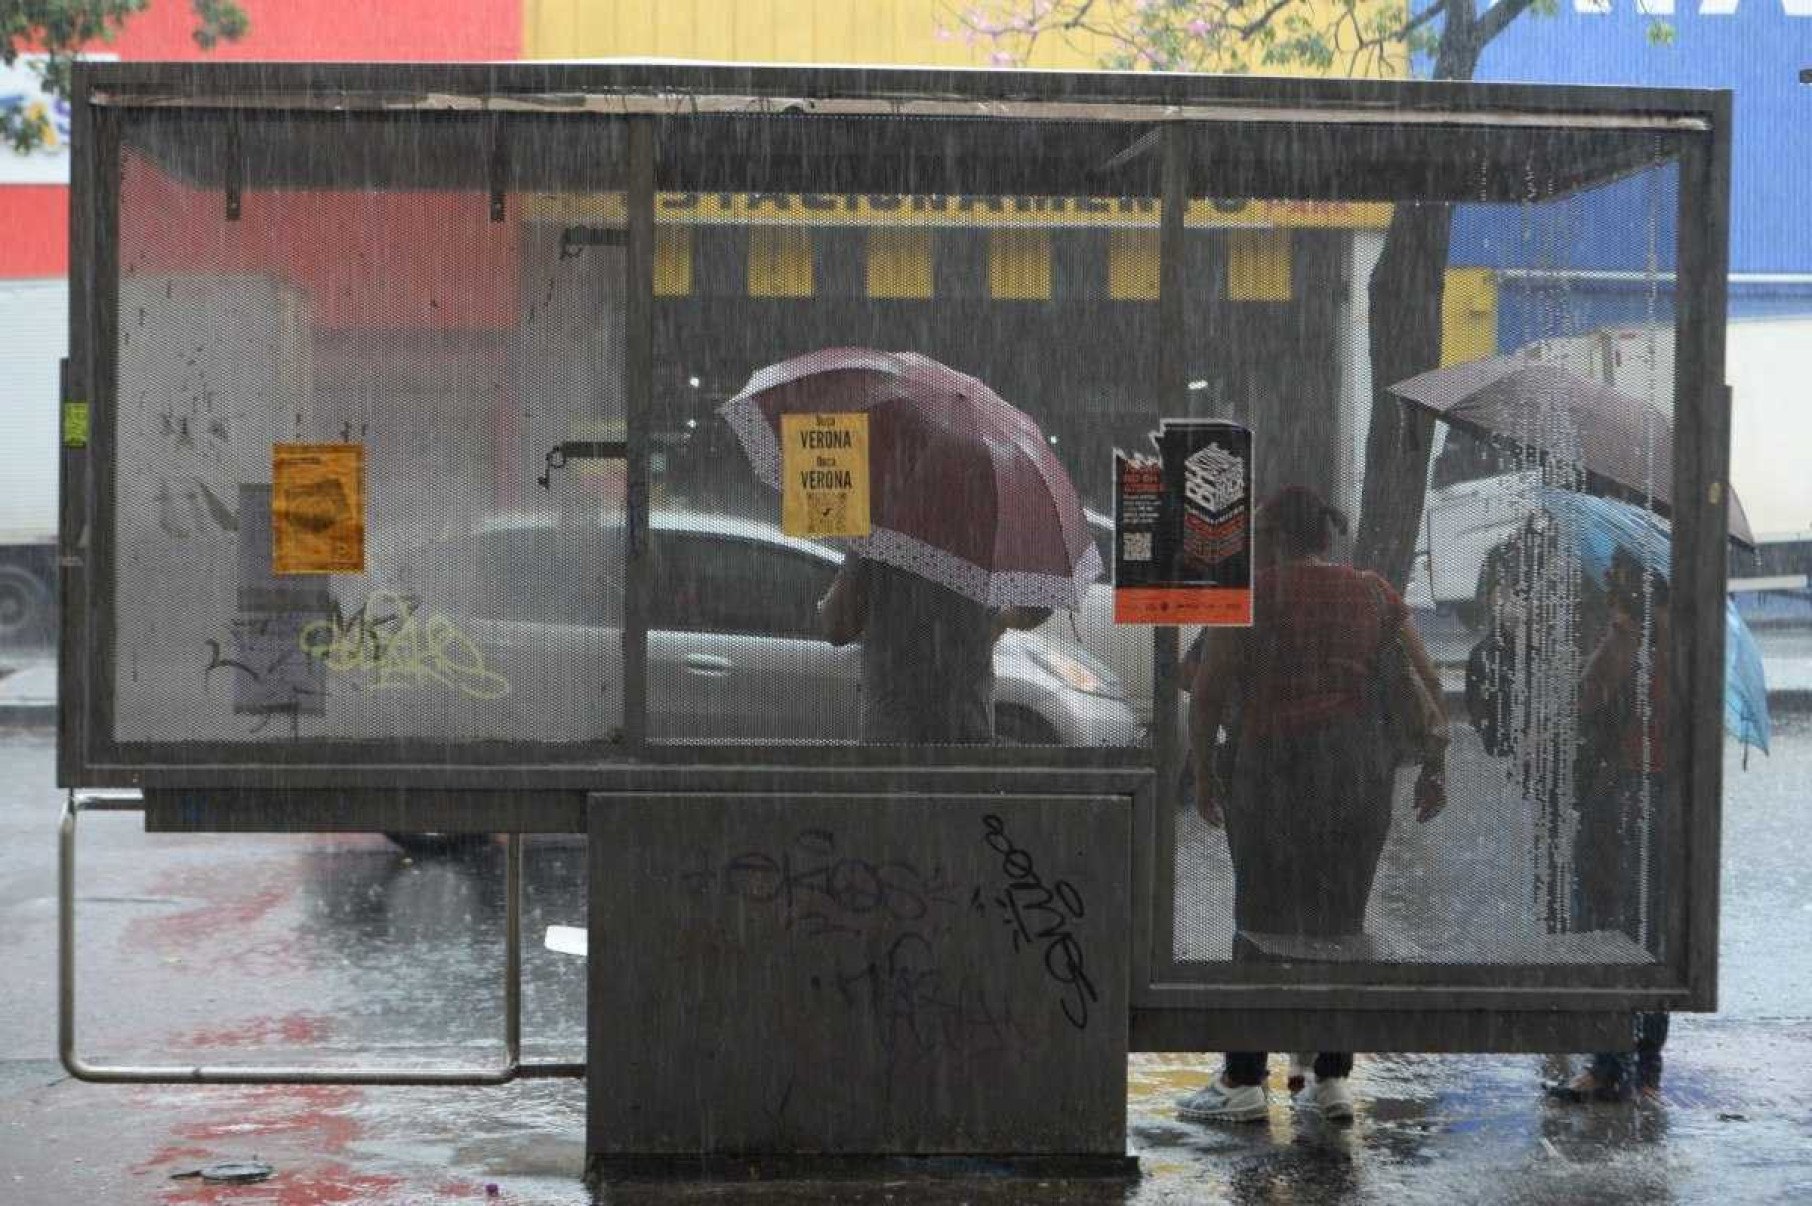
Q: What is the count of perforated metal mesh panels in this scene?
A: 3